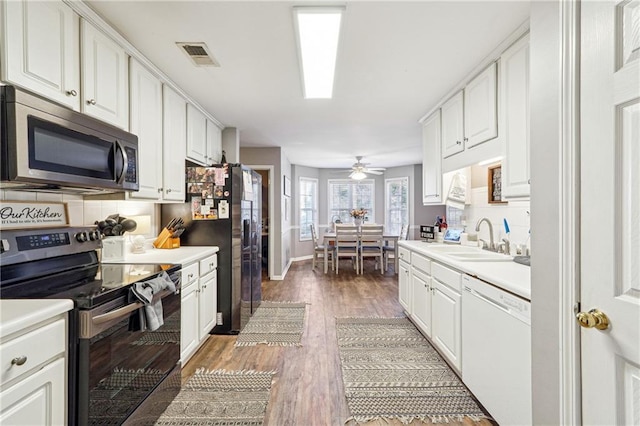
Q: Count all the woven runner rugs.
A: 3